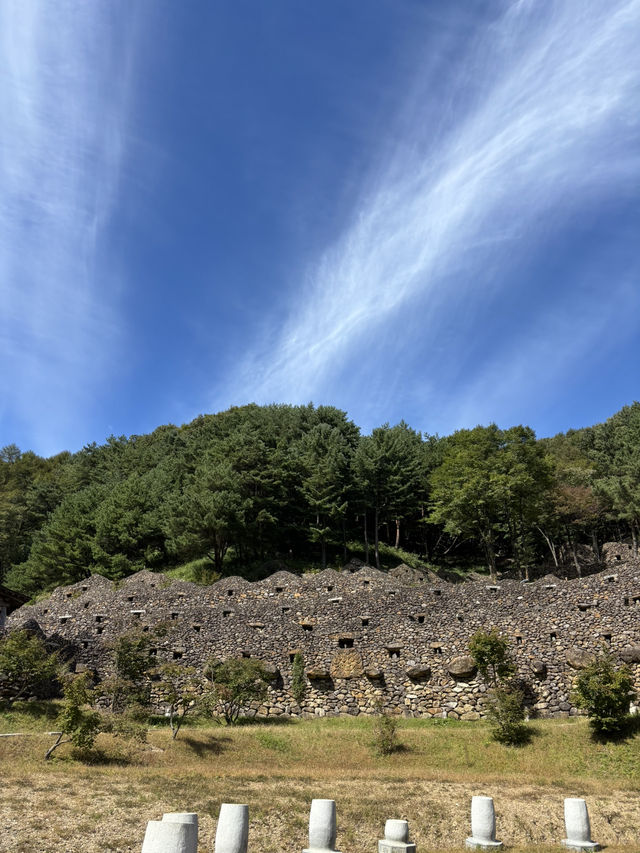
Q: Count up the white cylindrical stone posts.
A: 7